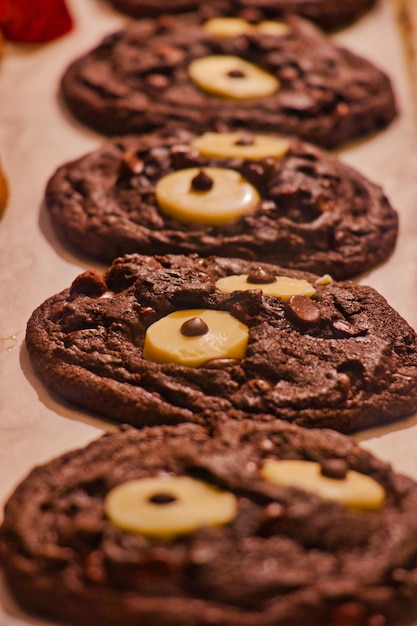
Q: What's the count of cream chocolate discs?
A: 8